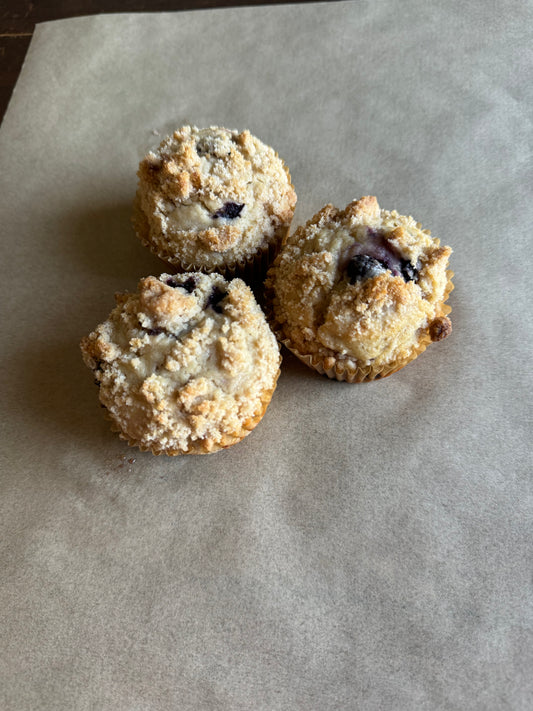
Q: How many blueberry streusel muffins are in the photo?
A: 3